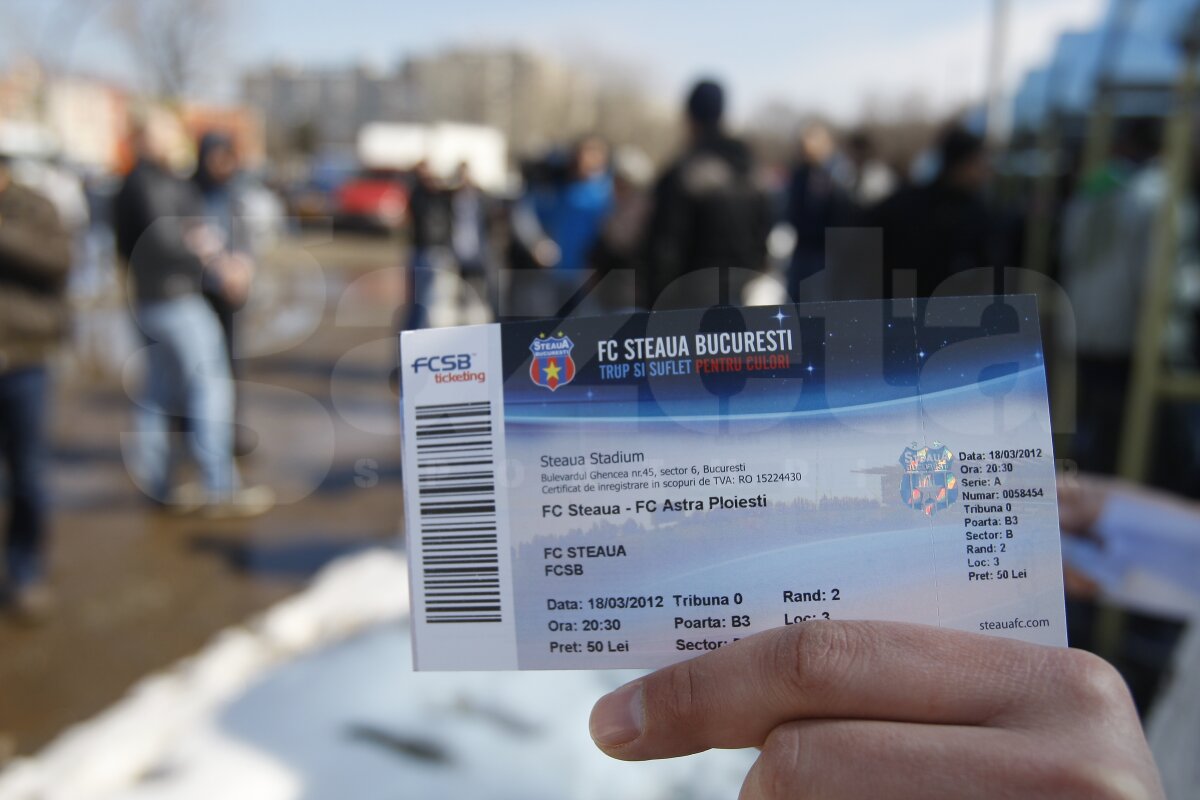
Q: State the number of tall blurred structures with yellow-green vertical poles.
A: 1